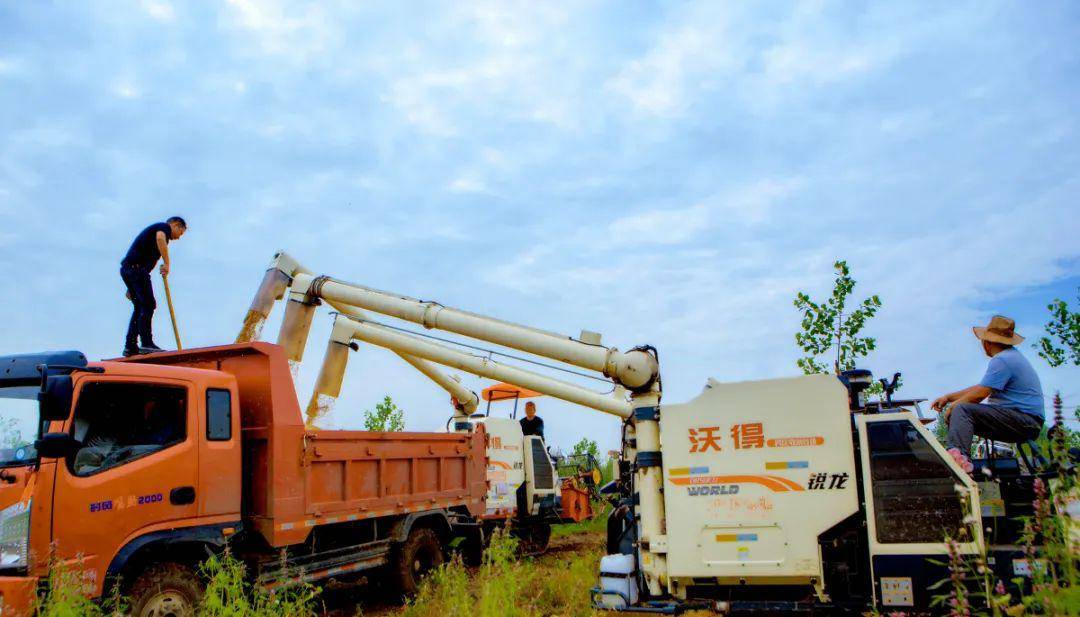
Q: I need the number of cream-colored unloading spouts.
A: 3